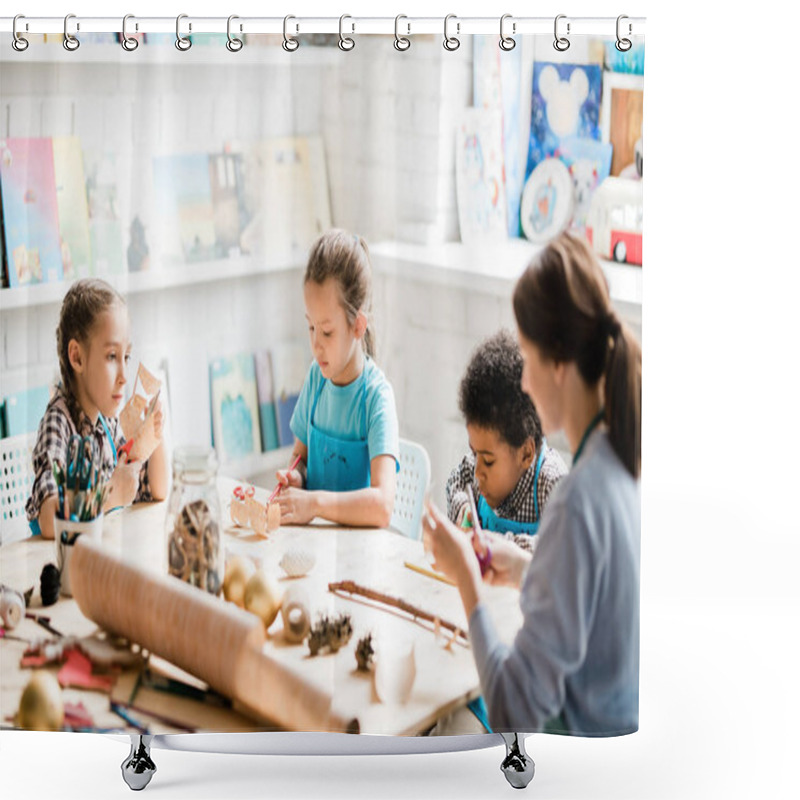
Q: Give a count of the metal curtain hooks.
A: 12